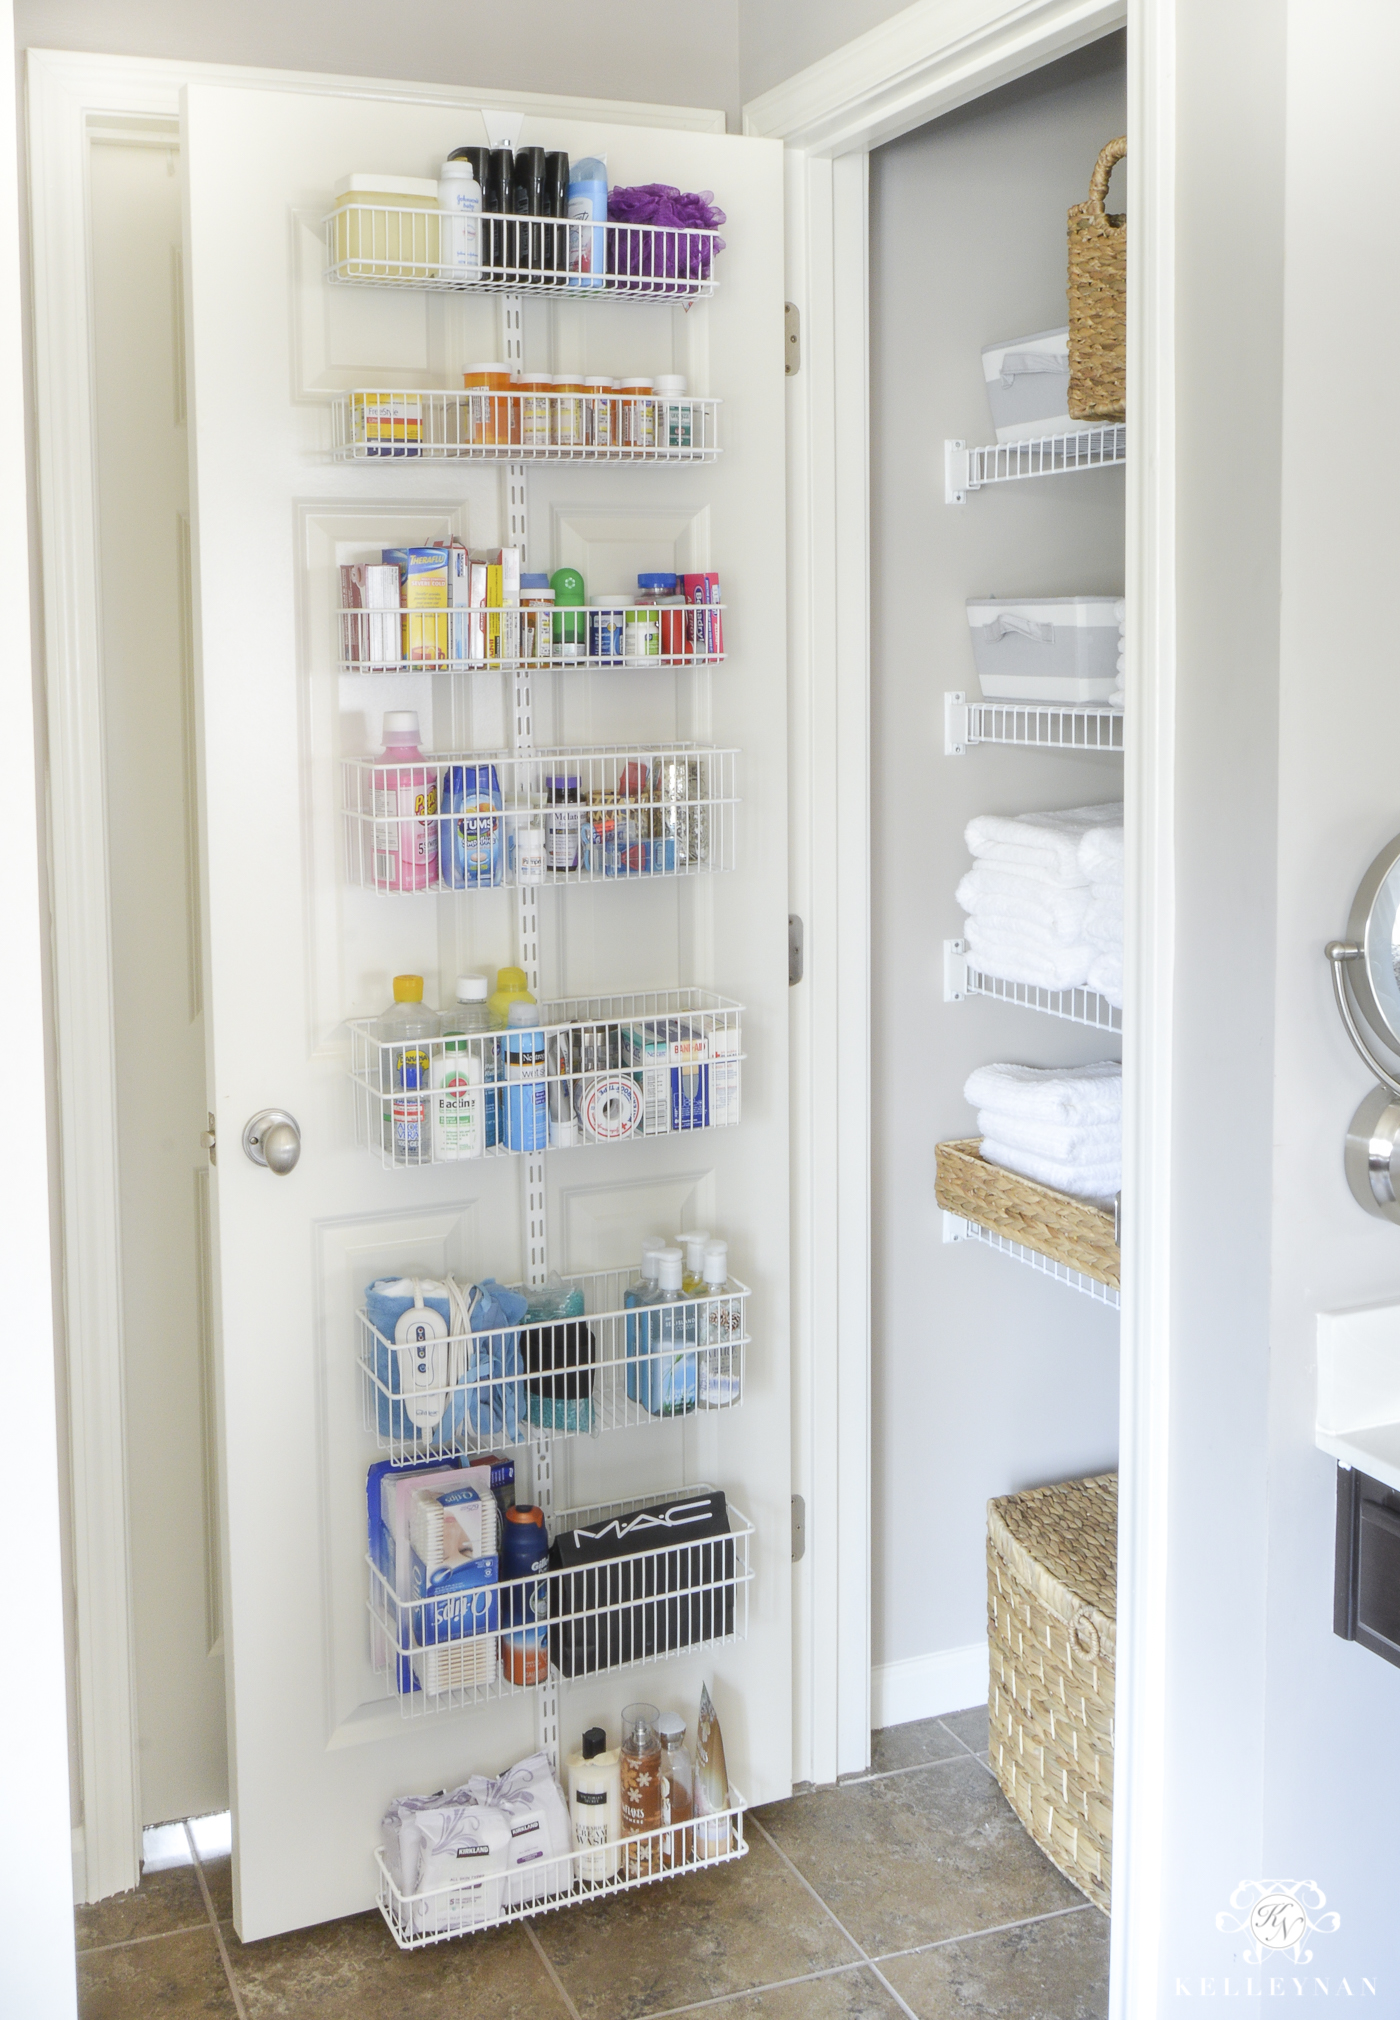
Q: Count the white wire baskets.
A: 8